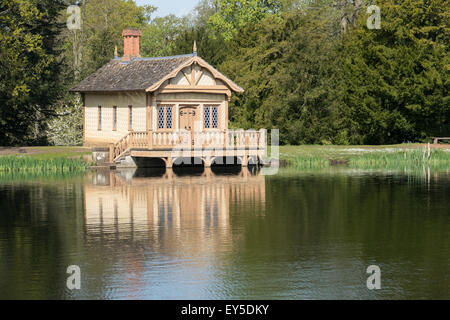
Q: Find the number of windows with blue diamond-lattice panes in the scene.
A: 2